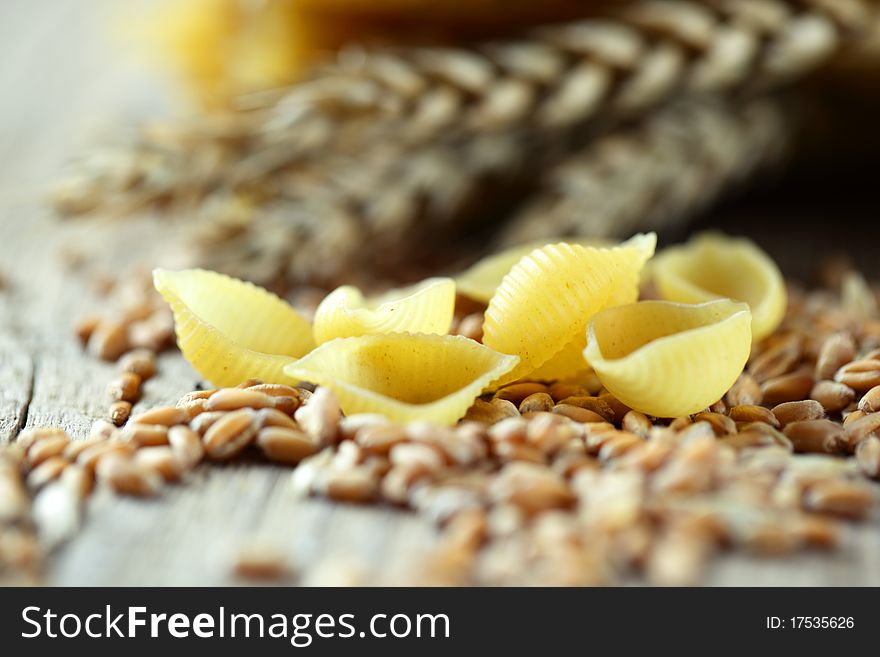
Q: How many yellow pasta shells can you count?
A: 7